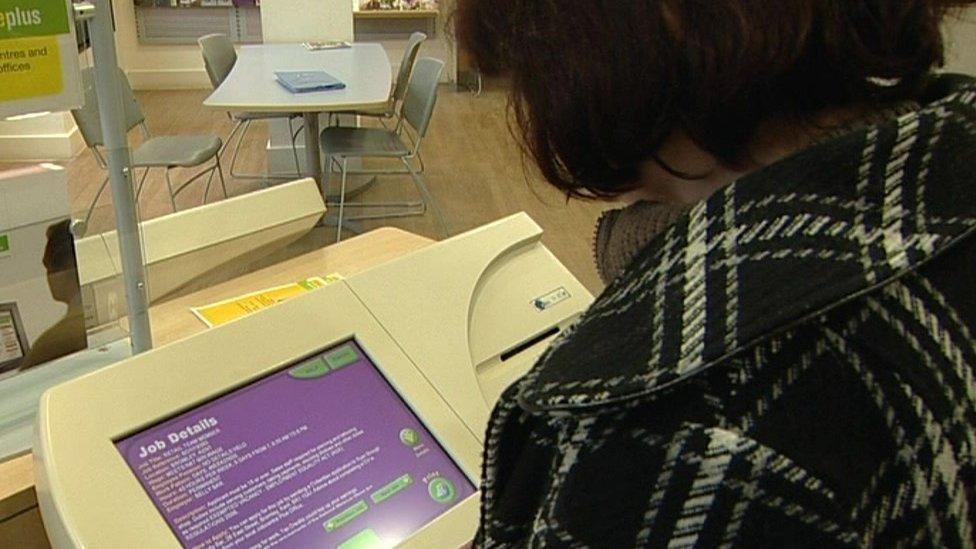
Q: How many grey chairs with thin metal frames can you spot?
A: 4